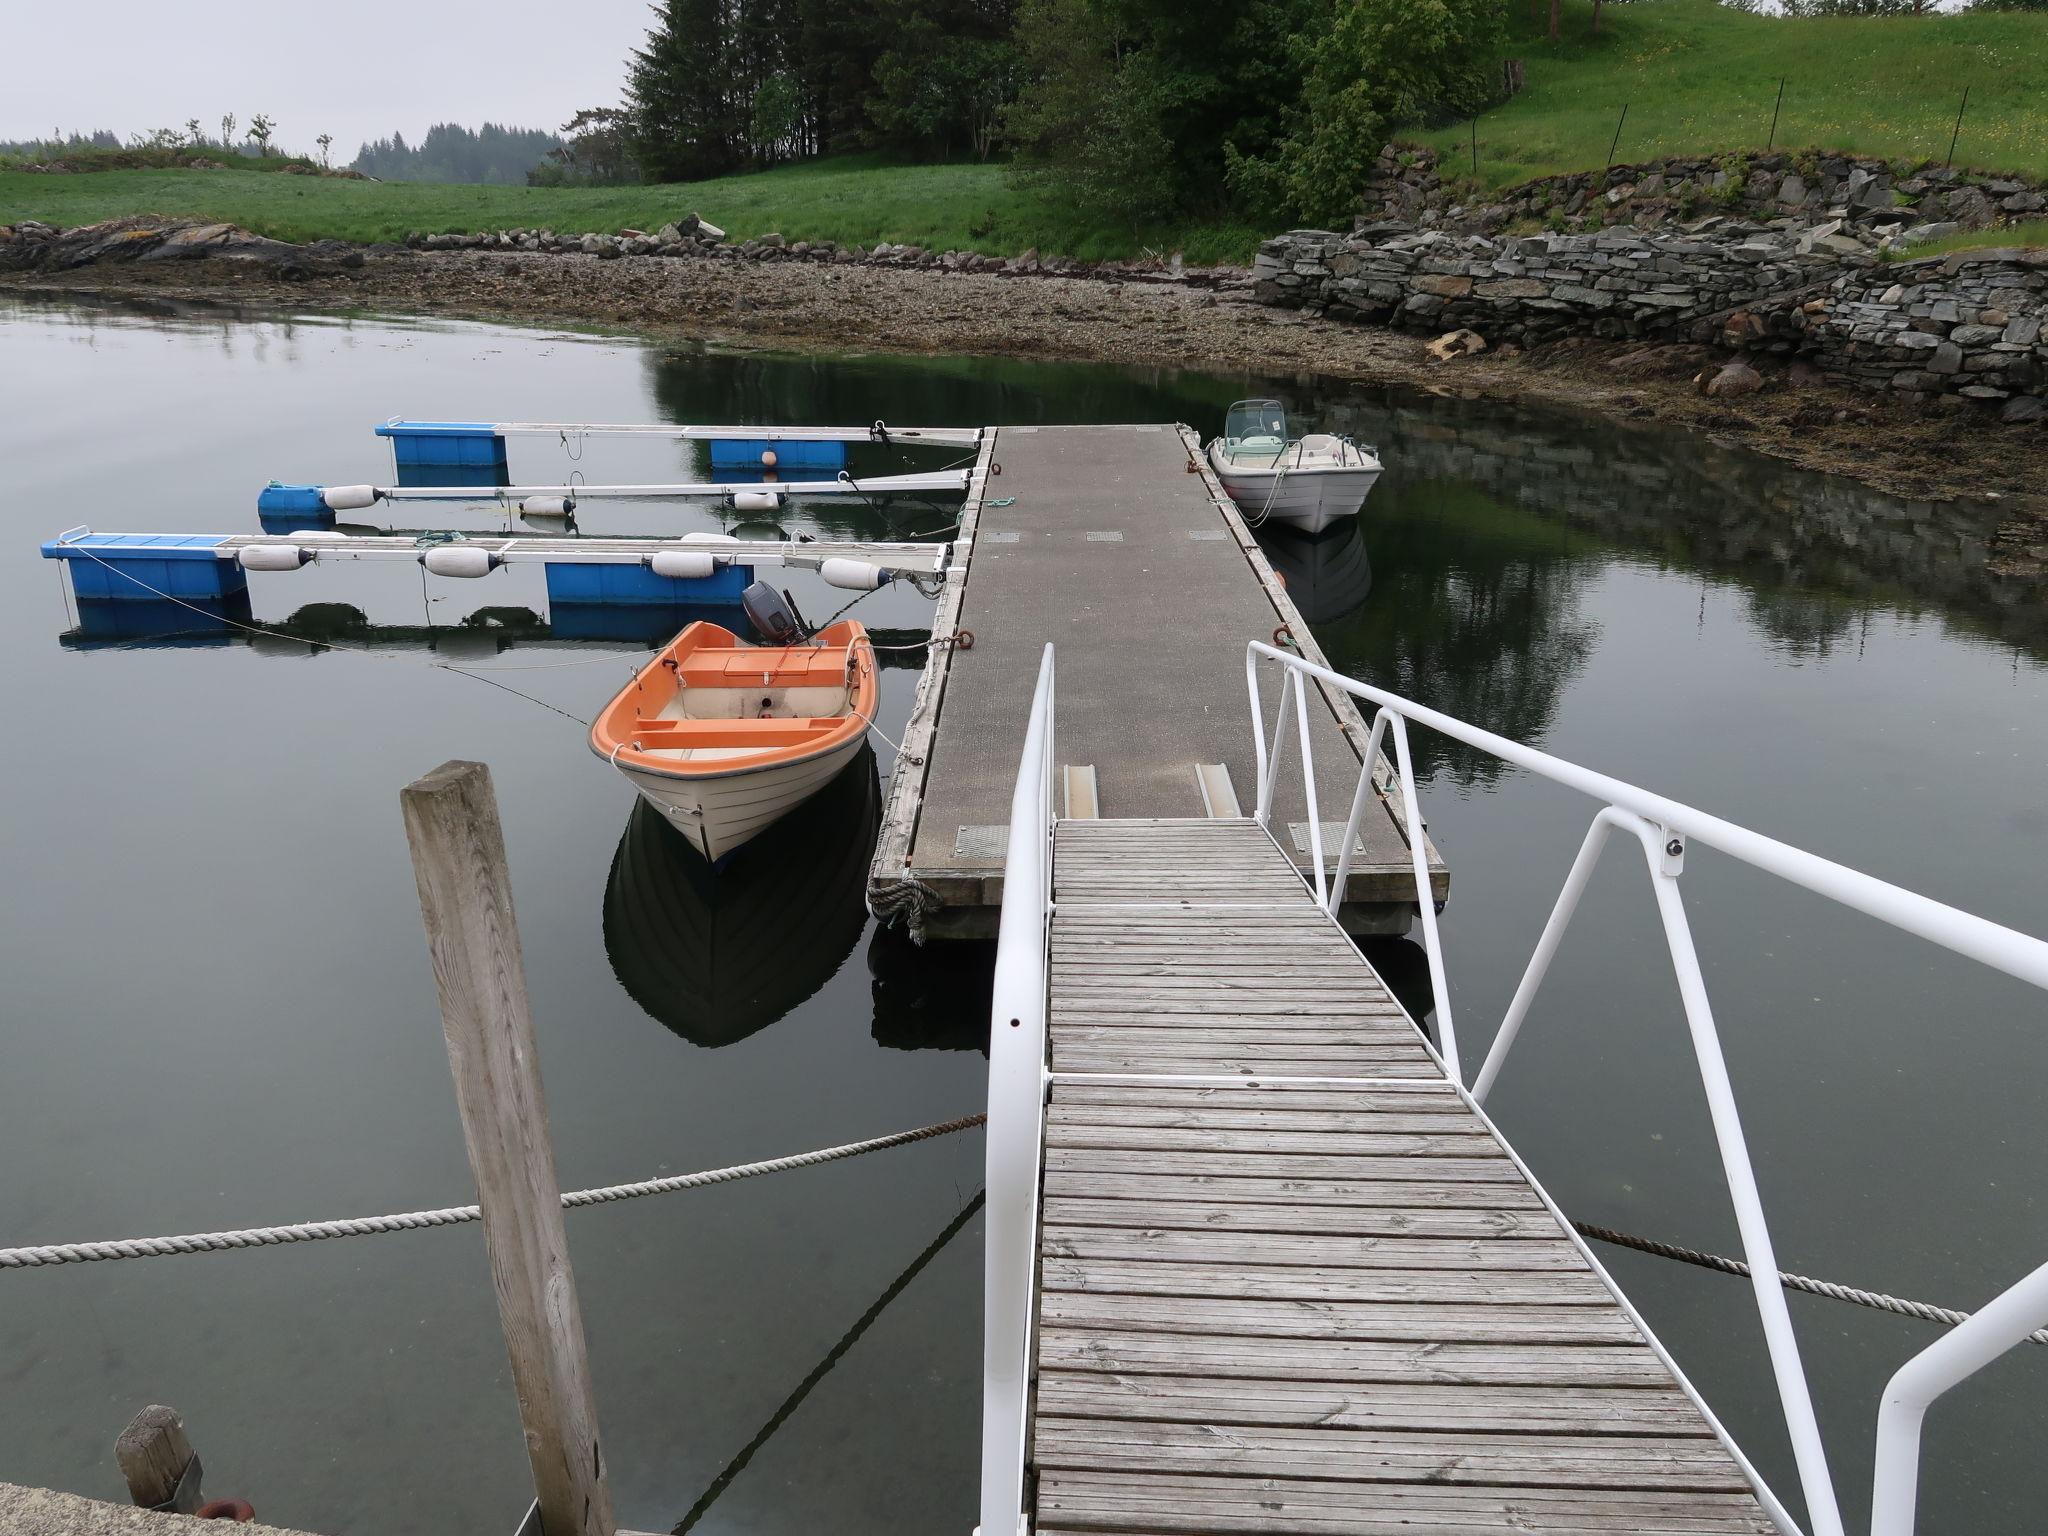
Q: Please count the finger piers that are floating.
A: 3